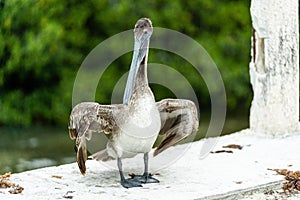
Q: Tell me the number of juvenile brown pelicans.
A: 1